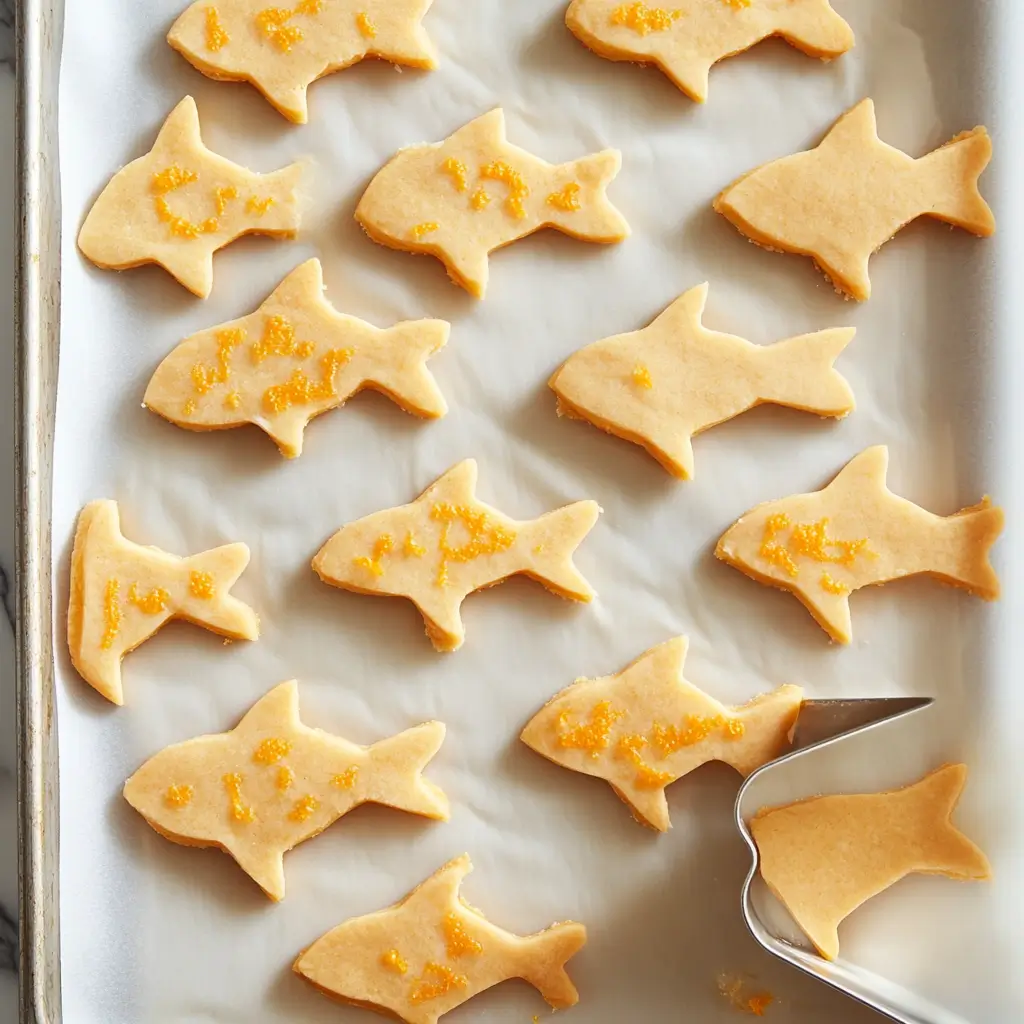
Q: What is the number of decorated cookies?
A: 12